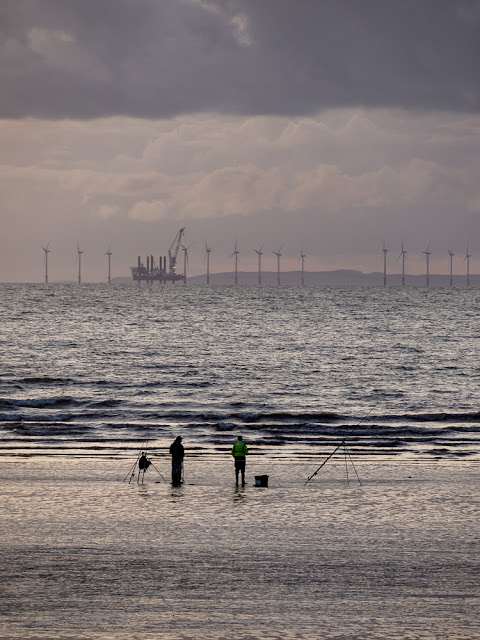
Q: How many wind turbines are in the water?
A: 14